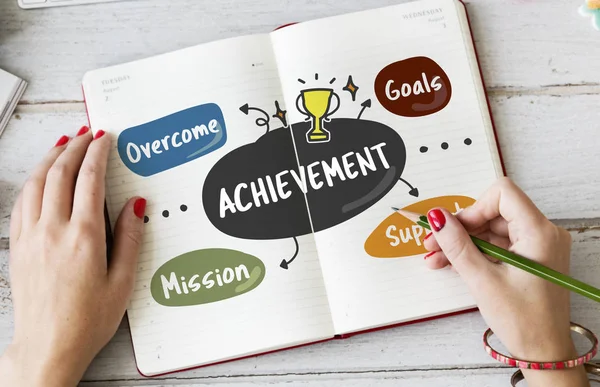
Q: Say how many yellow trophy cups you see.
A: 1